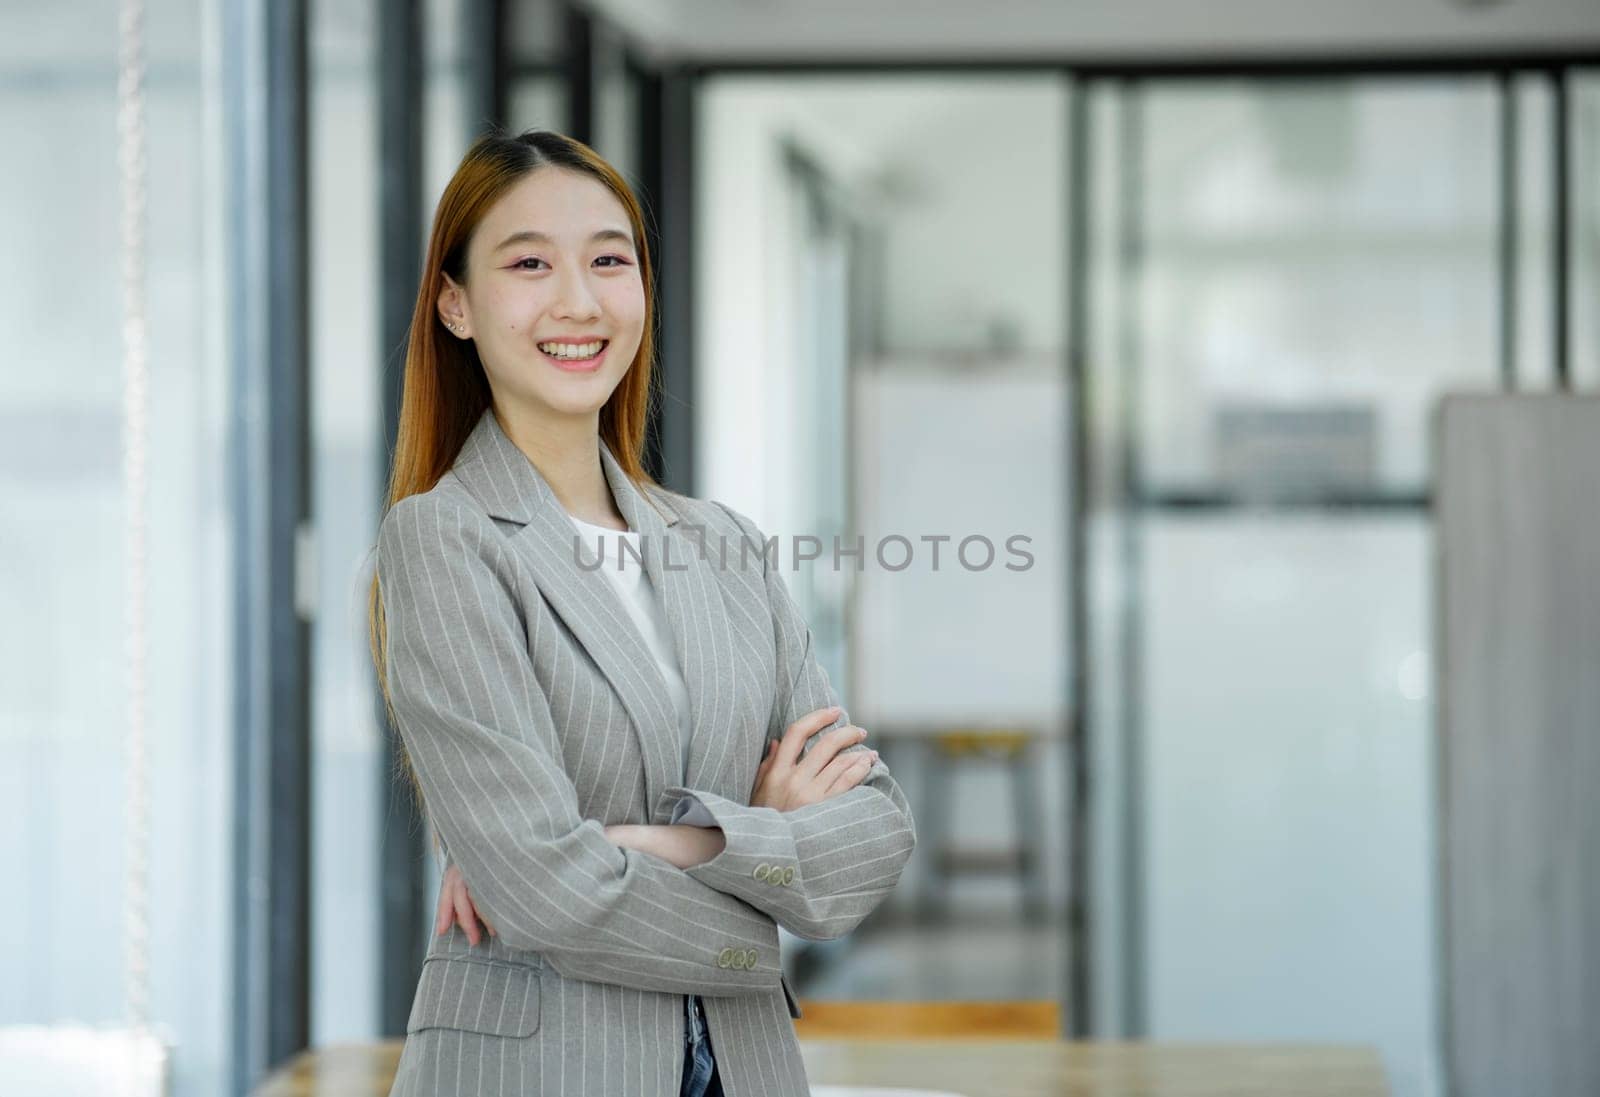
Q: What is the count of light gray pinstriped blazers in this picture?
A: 1